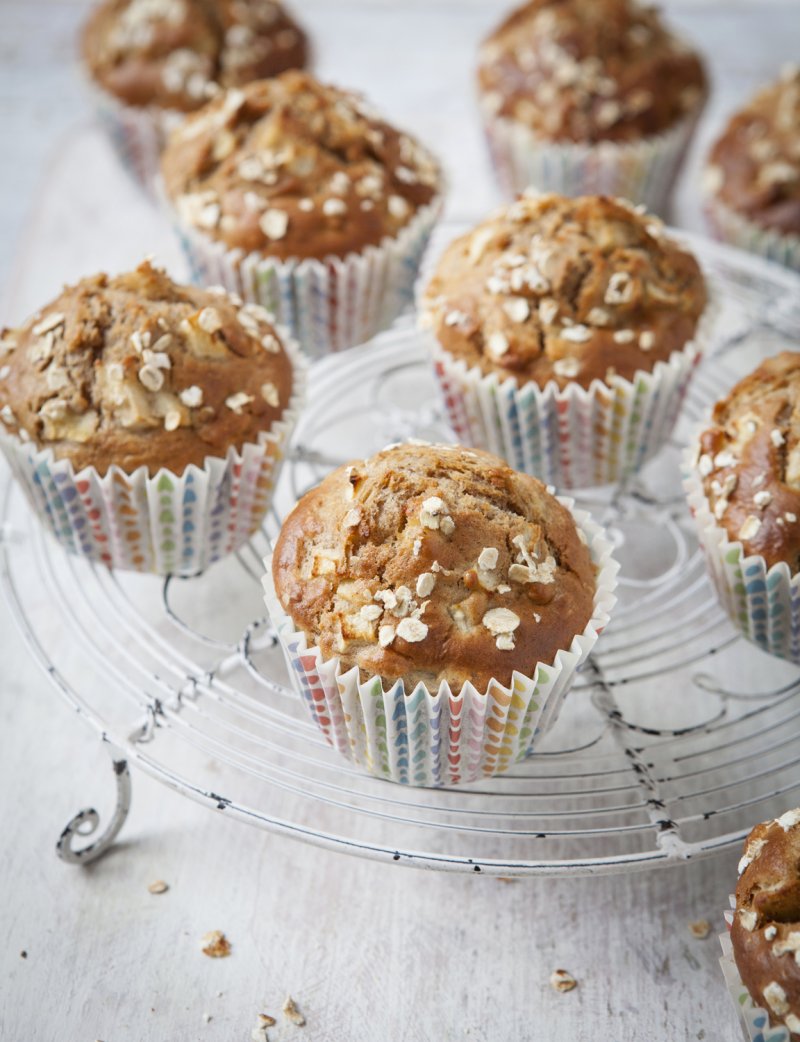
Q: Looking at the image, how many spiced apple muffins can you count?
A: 9